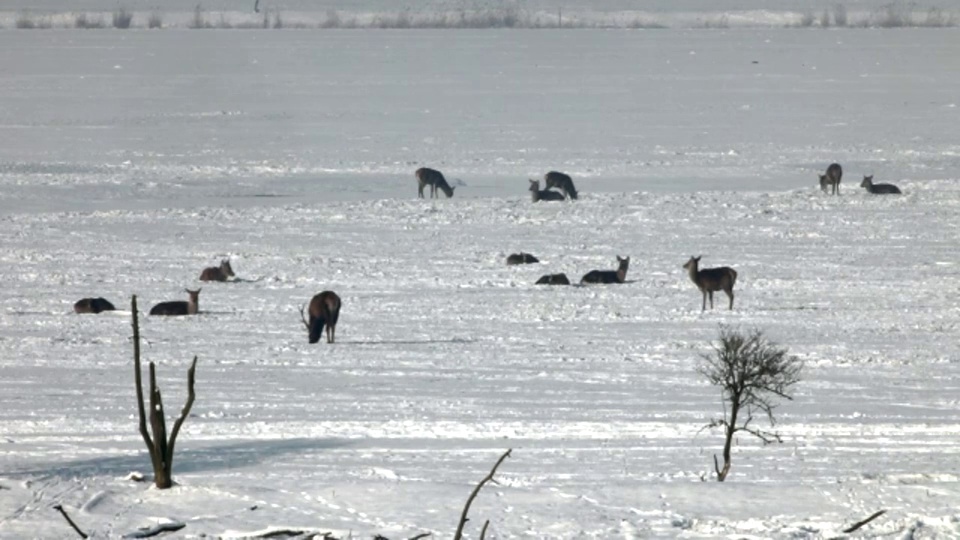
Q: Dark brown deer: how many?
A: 13